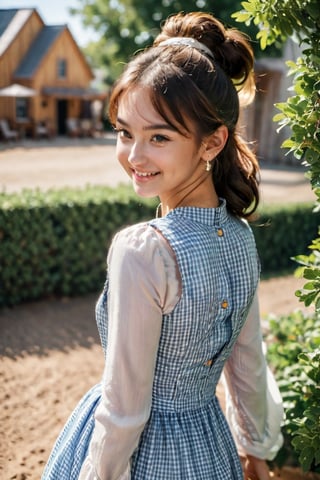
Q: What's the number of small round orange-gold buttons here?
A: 3